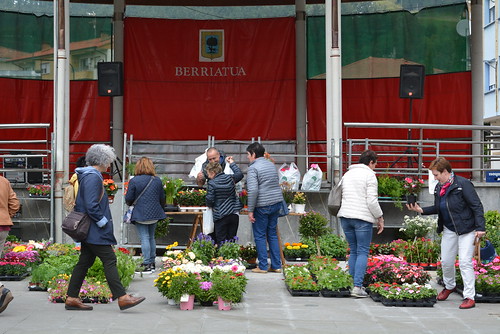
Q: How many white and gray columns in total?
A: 5